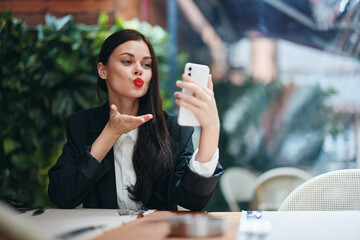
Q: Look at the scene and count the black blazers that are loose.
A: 1